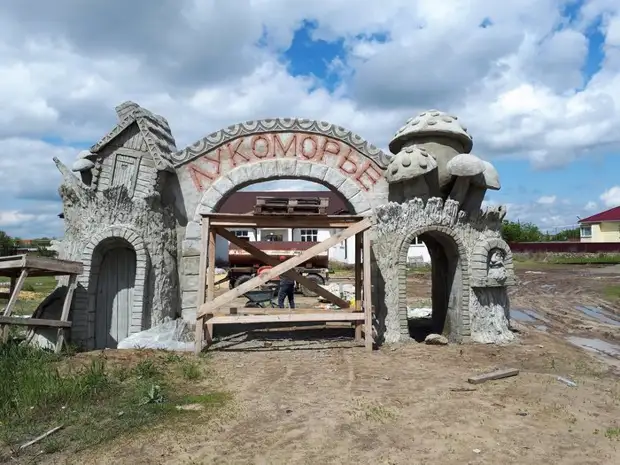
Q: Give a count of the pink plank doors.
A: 0